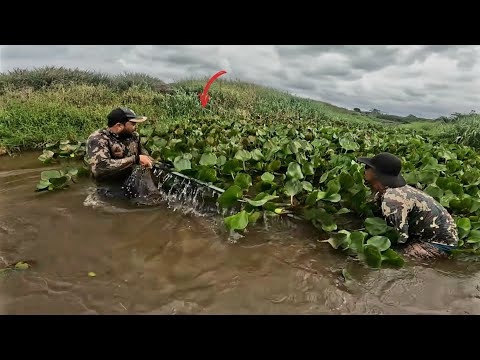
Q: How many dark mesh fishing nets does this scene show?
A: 1